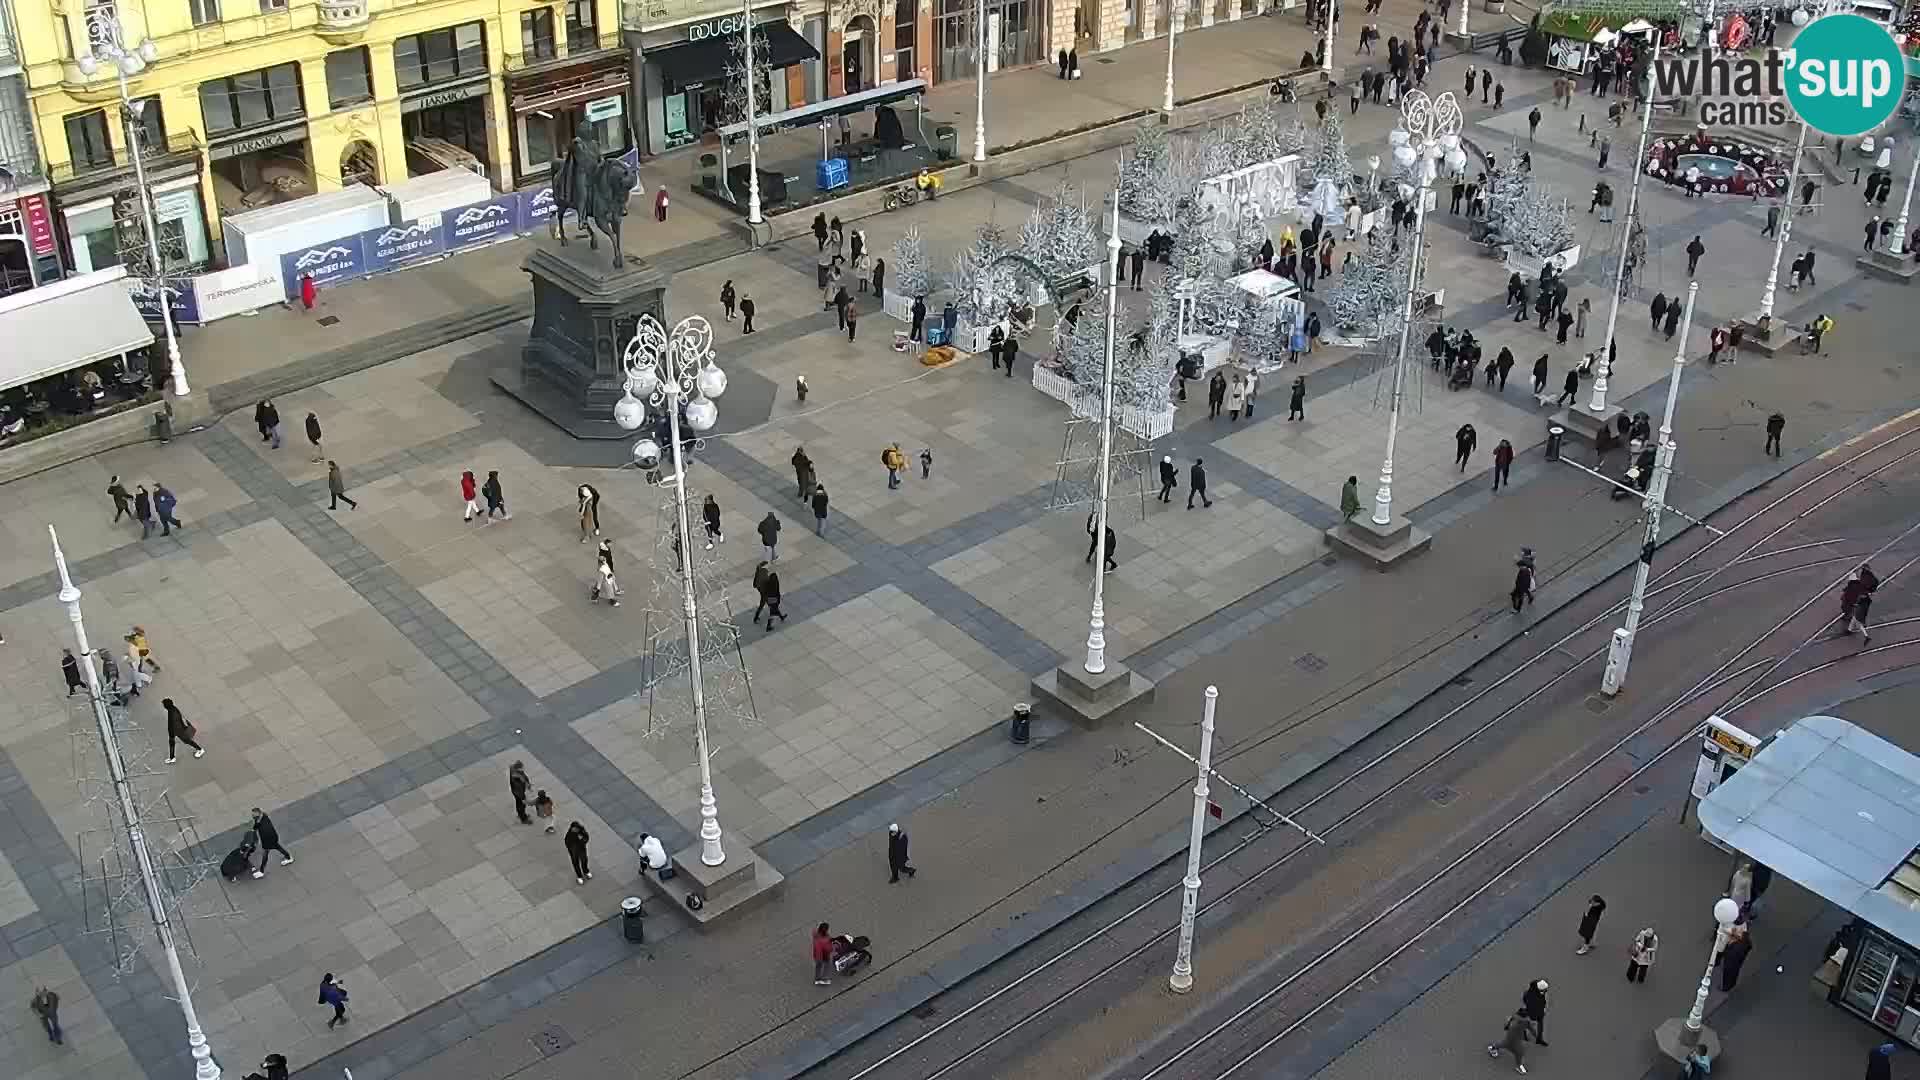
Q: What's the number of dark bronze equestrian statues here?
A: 1